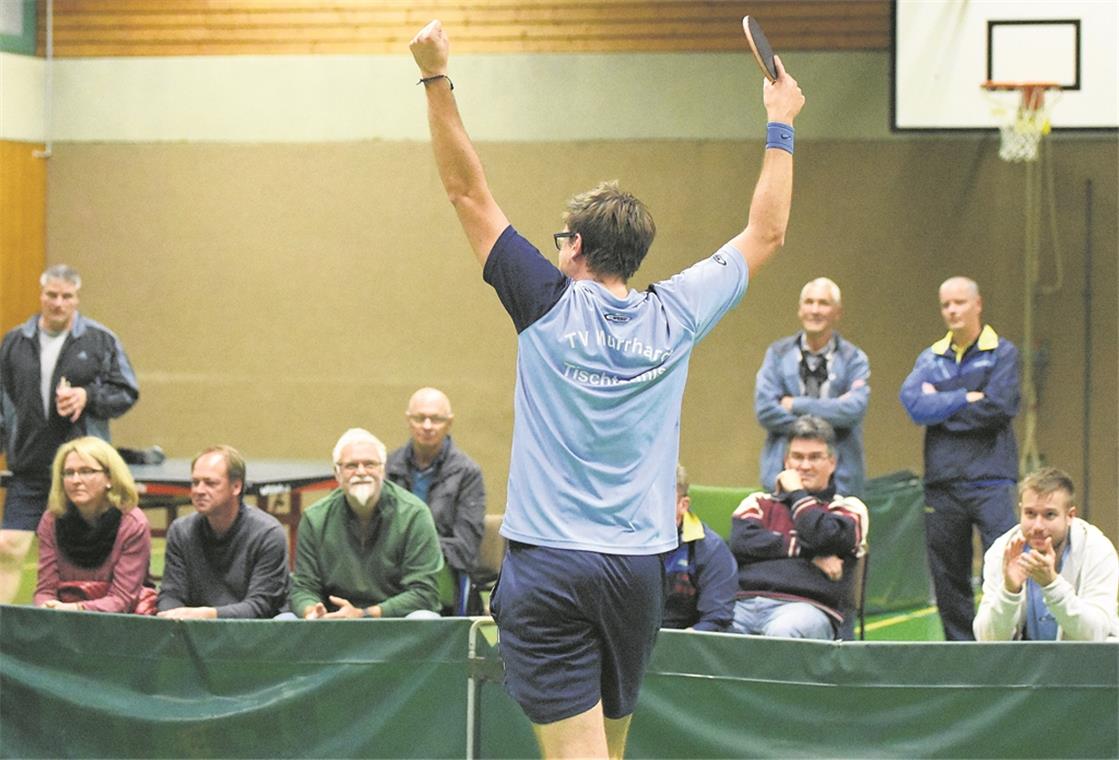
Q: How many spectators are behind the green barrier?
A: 10